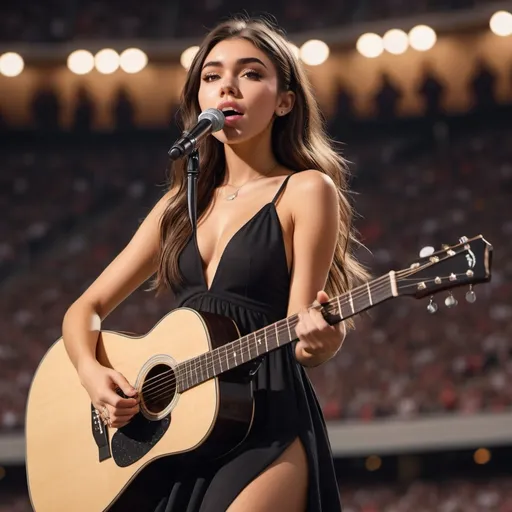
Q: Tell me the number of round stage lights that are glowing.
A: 11